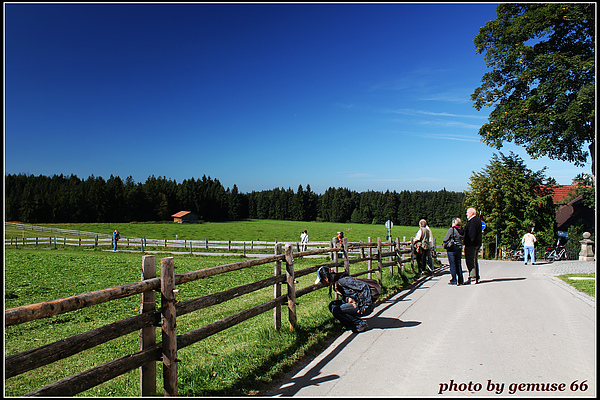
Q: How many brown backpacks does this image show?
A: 1